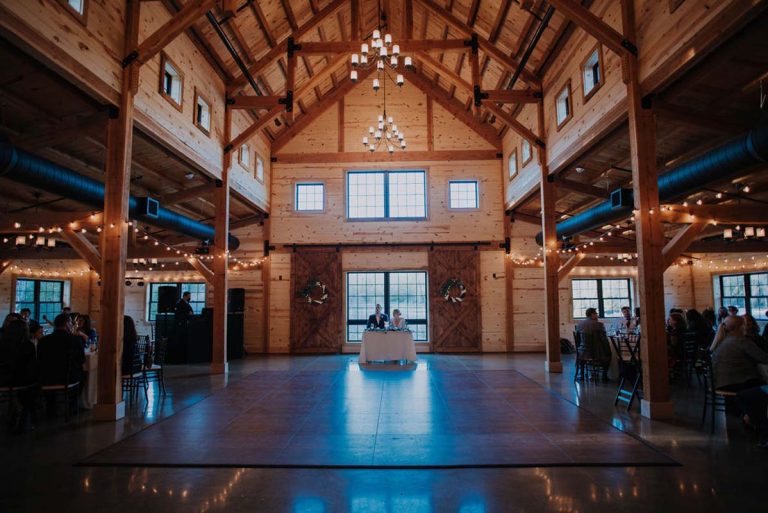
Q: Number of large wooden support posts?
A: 4